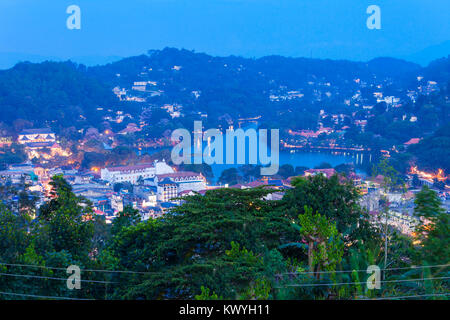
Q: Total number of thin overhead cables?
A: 3